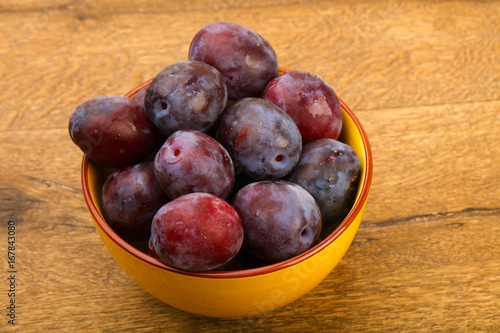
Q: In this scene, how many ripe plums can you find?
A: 11